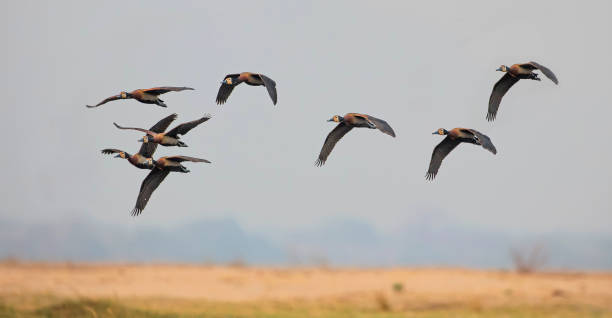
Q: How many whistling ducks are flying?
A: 8